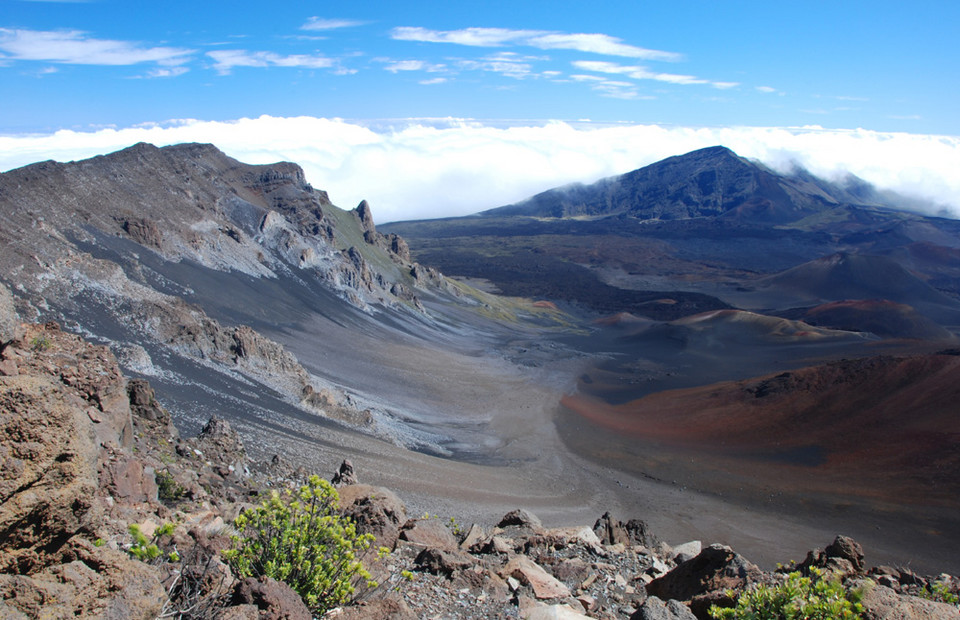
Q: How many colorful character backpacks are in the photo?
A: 0